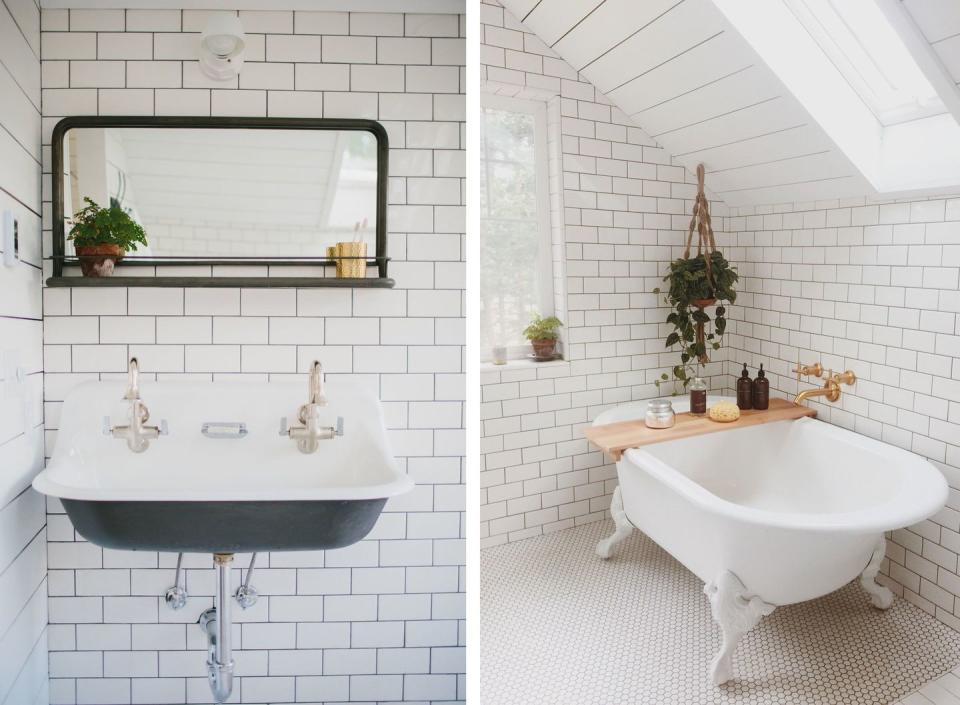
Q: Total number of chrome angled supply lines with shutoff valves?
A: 2